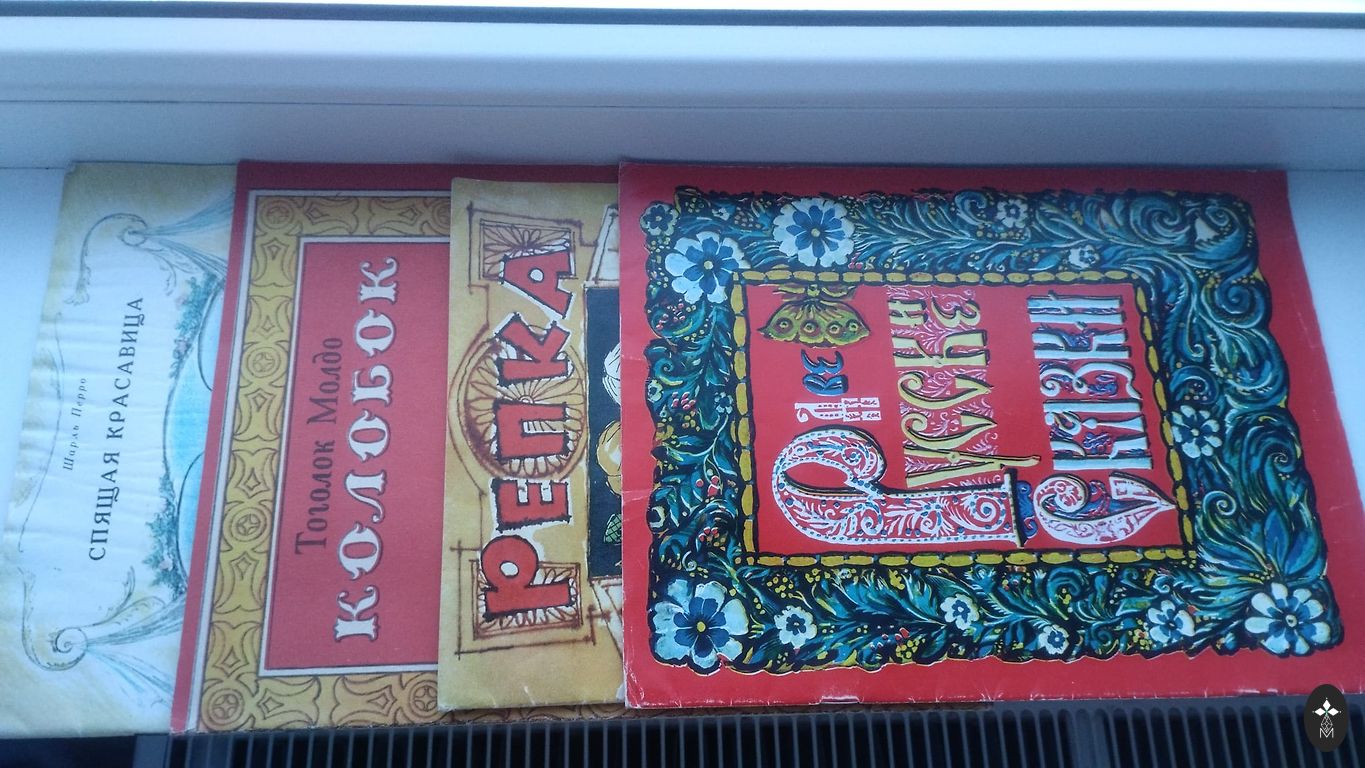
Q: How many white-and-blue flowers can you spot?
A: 12